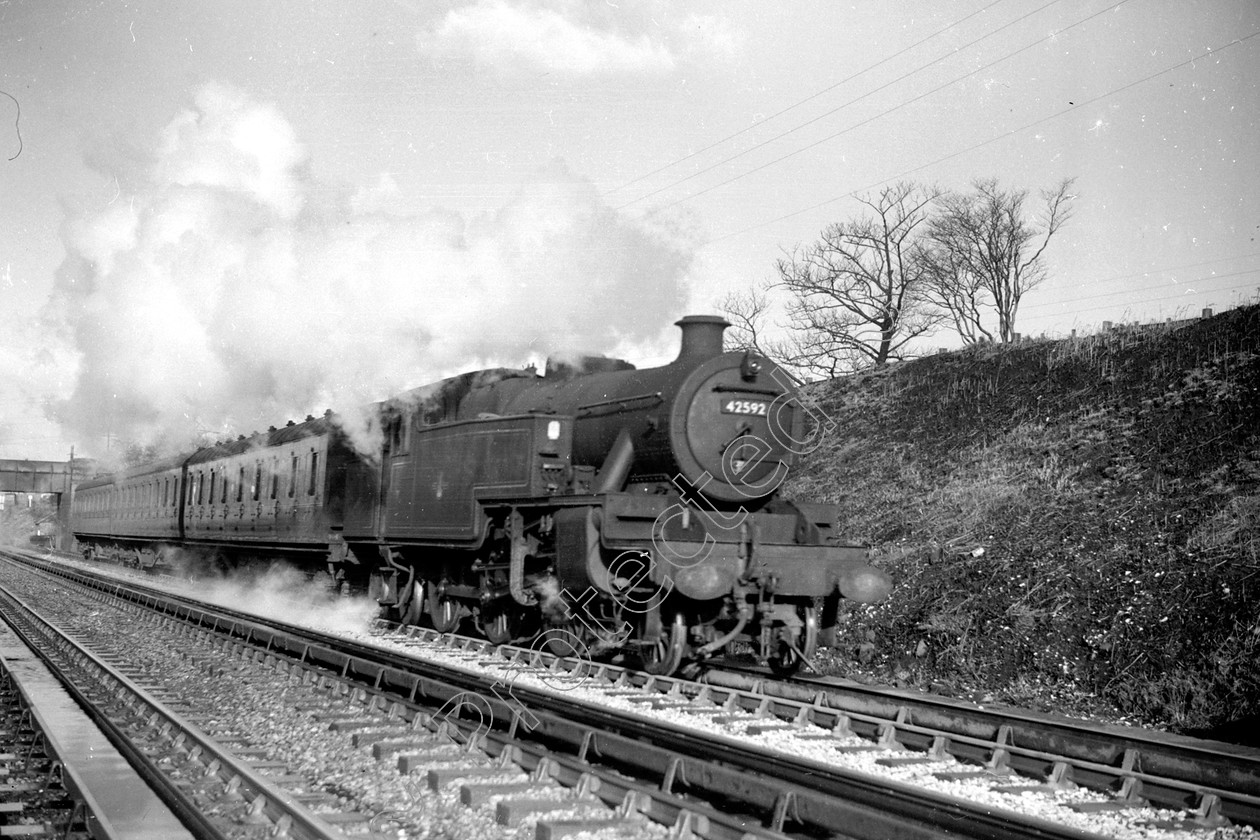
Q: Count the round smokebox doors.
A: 1